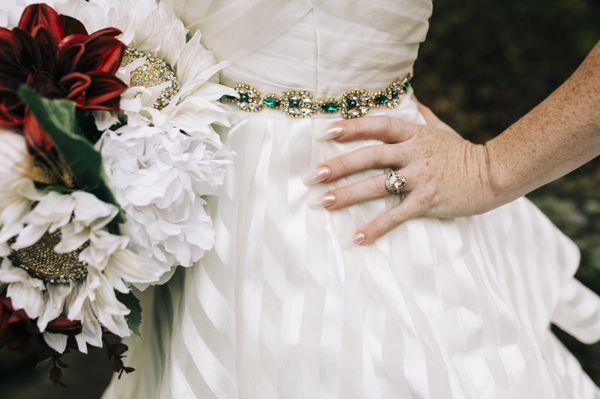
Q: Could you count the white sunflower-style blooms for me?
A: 2